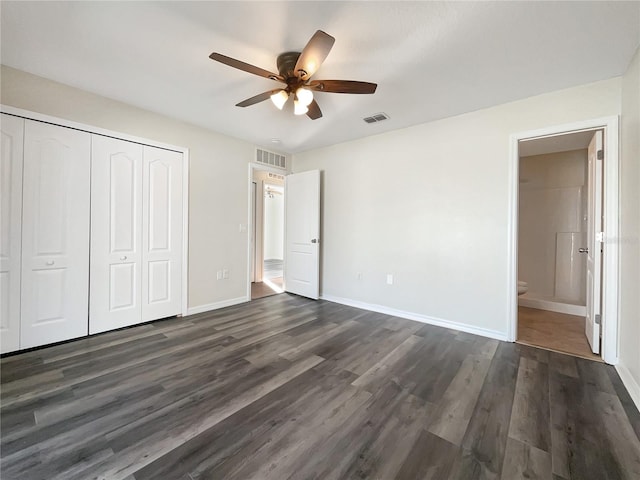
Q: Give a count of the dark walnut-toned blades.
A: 5